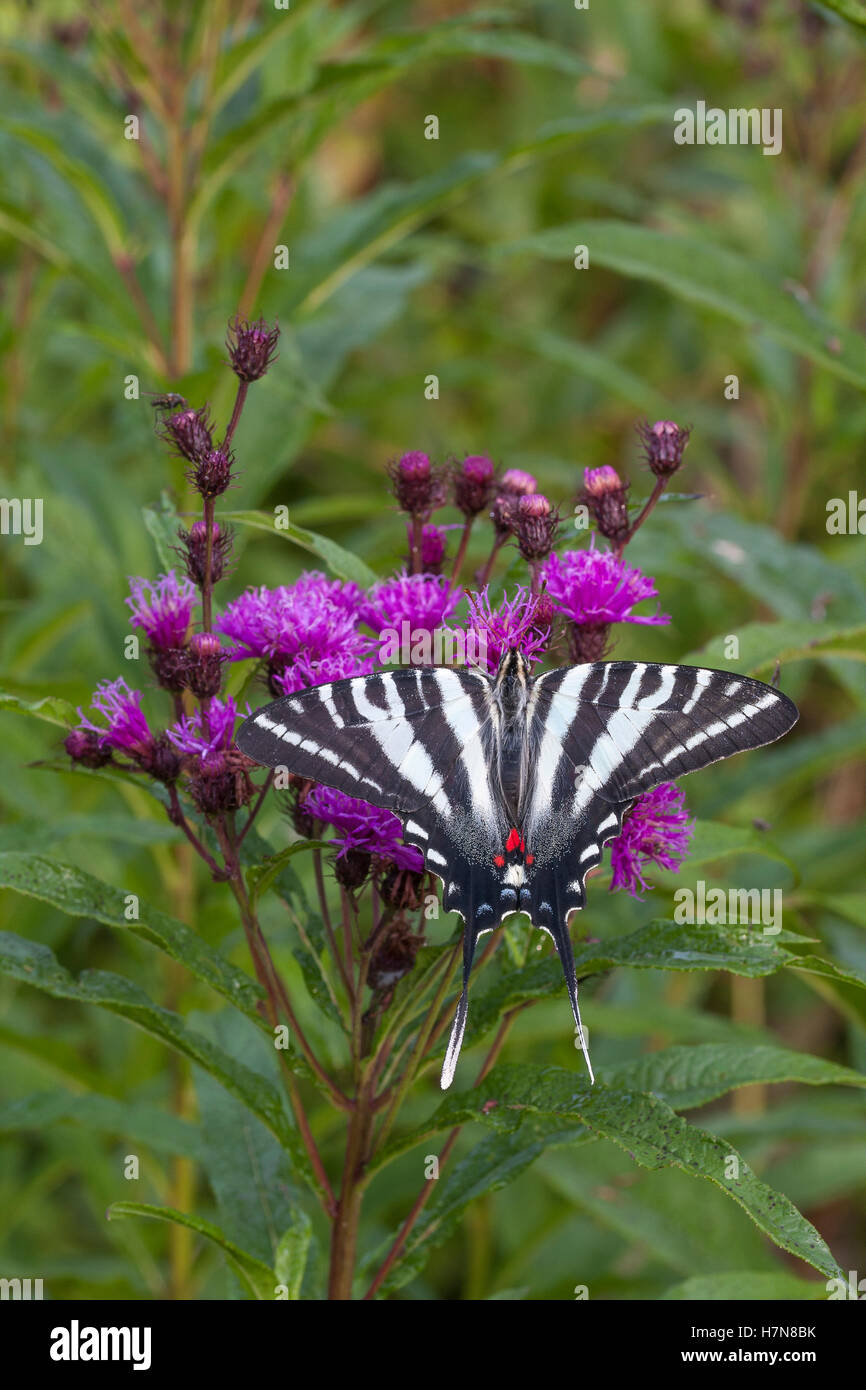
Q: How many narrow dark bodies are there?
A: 1